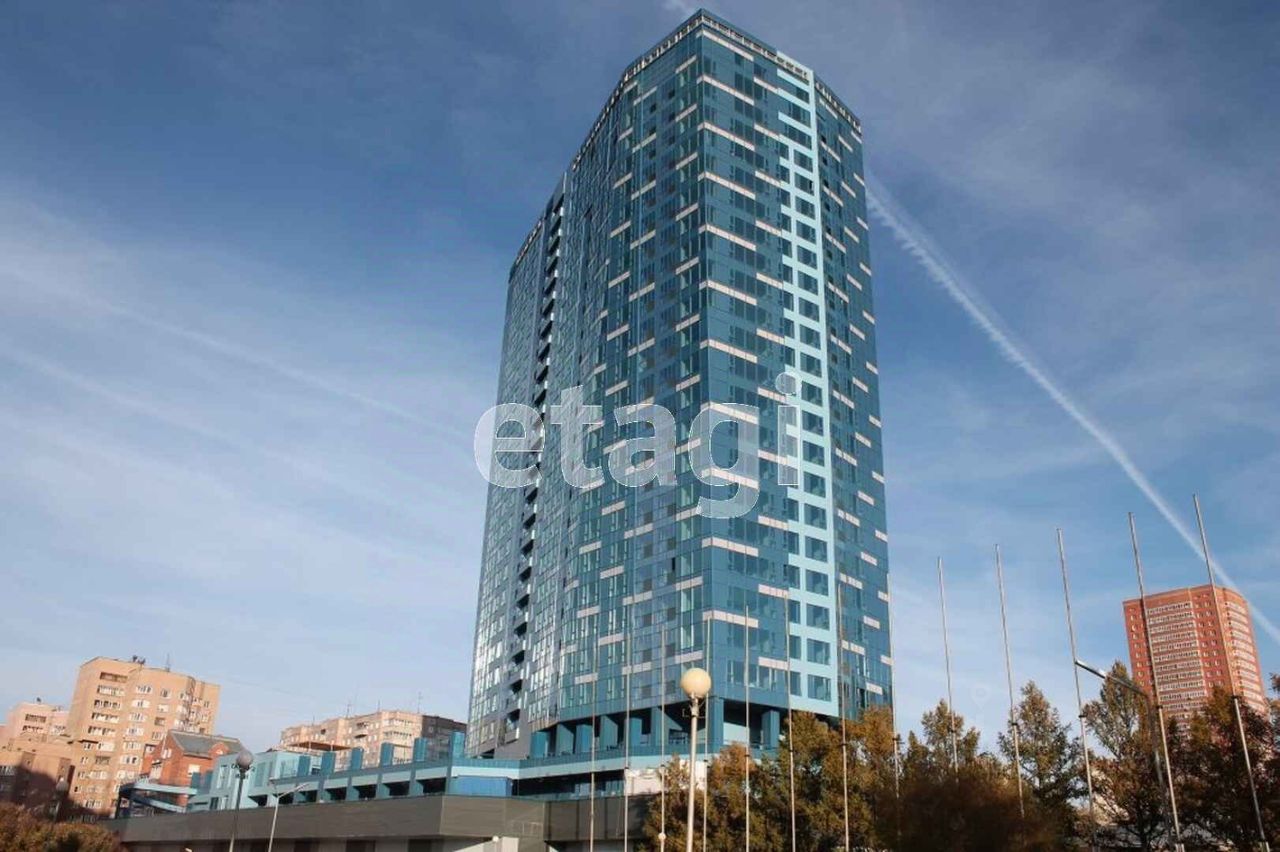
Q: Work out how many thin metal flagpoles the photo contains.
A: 13